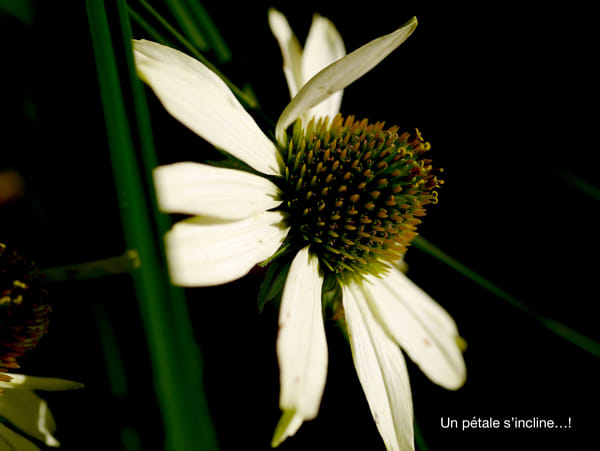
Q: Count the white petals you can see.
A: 9